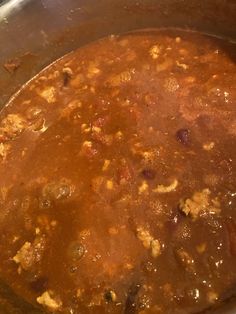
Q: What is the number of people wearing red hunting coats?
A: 0